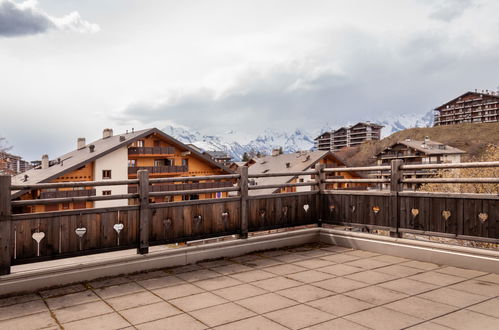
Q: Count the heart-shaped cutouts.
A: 15